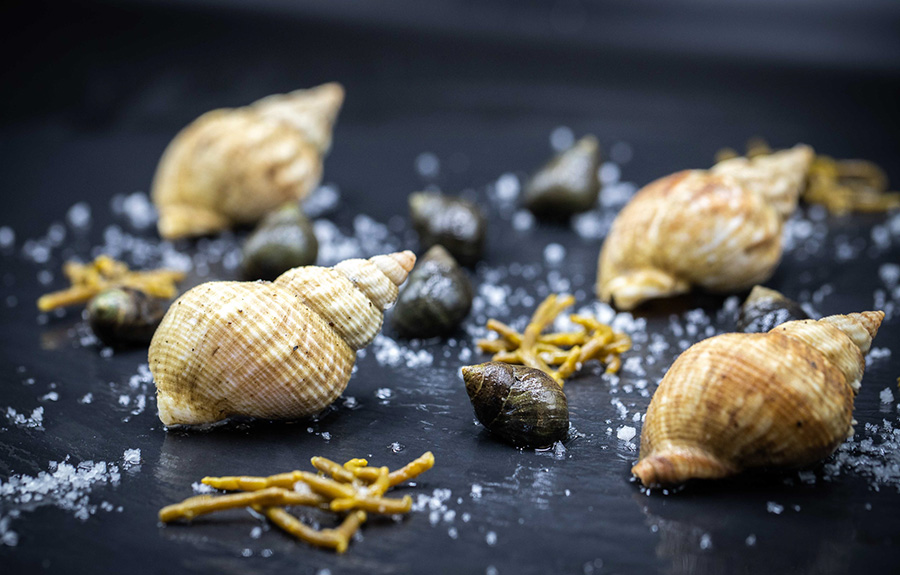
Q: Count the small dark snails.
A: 7